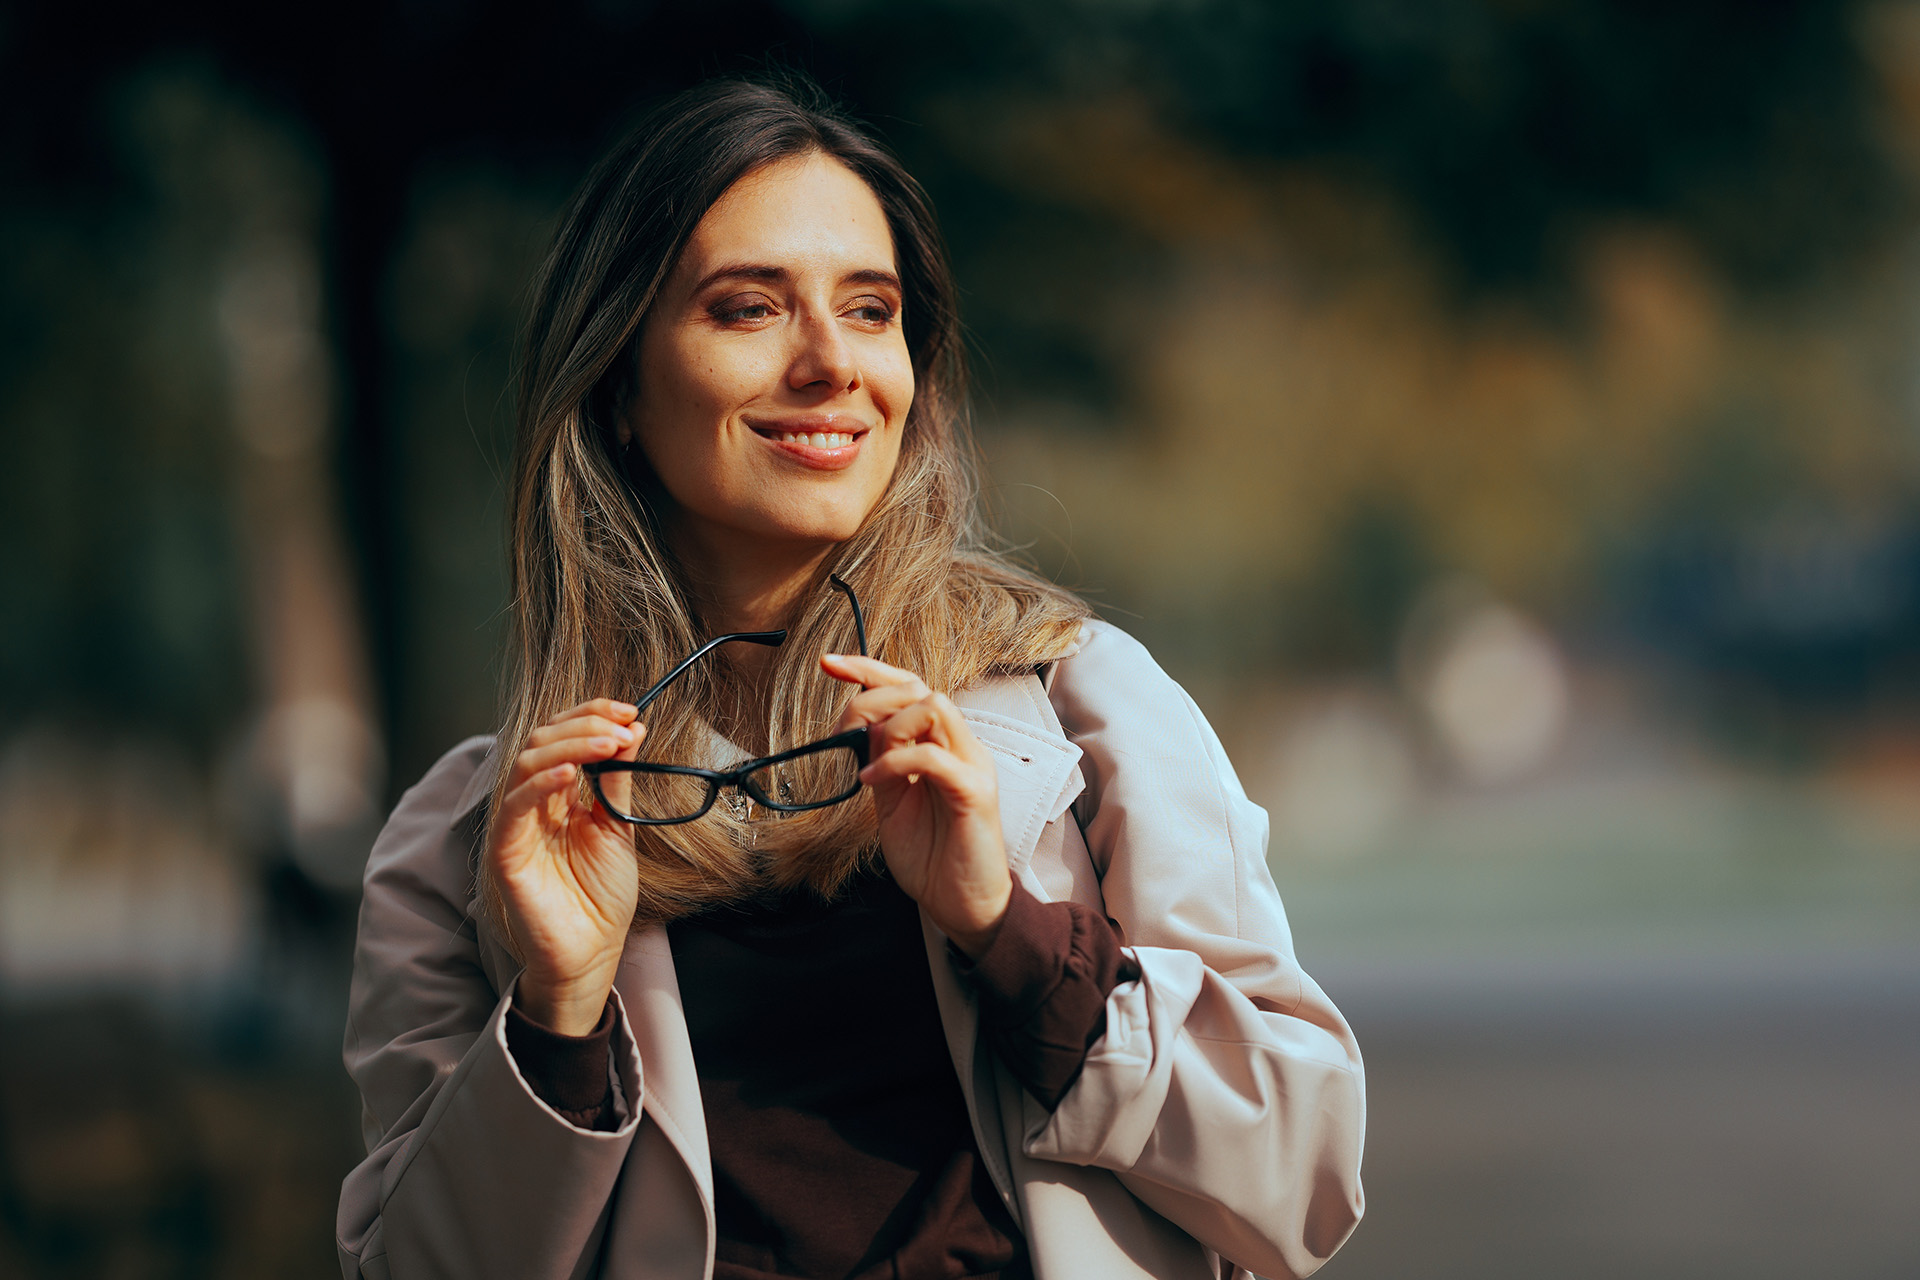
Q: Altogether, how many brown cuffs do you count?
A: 2